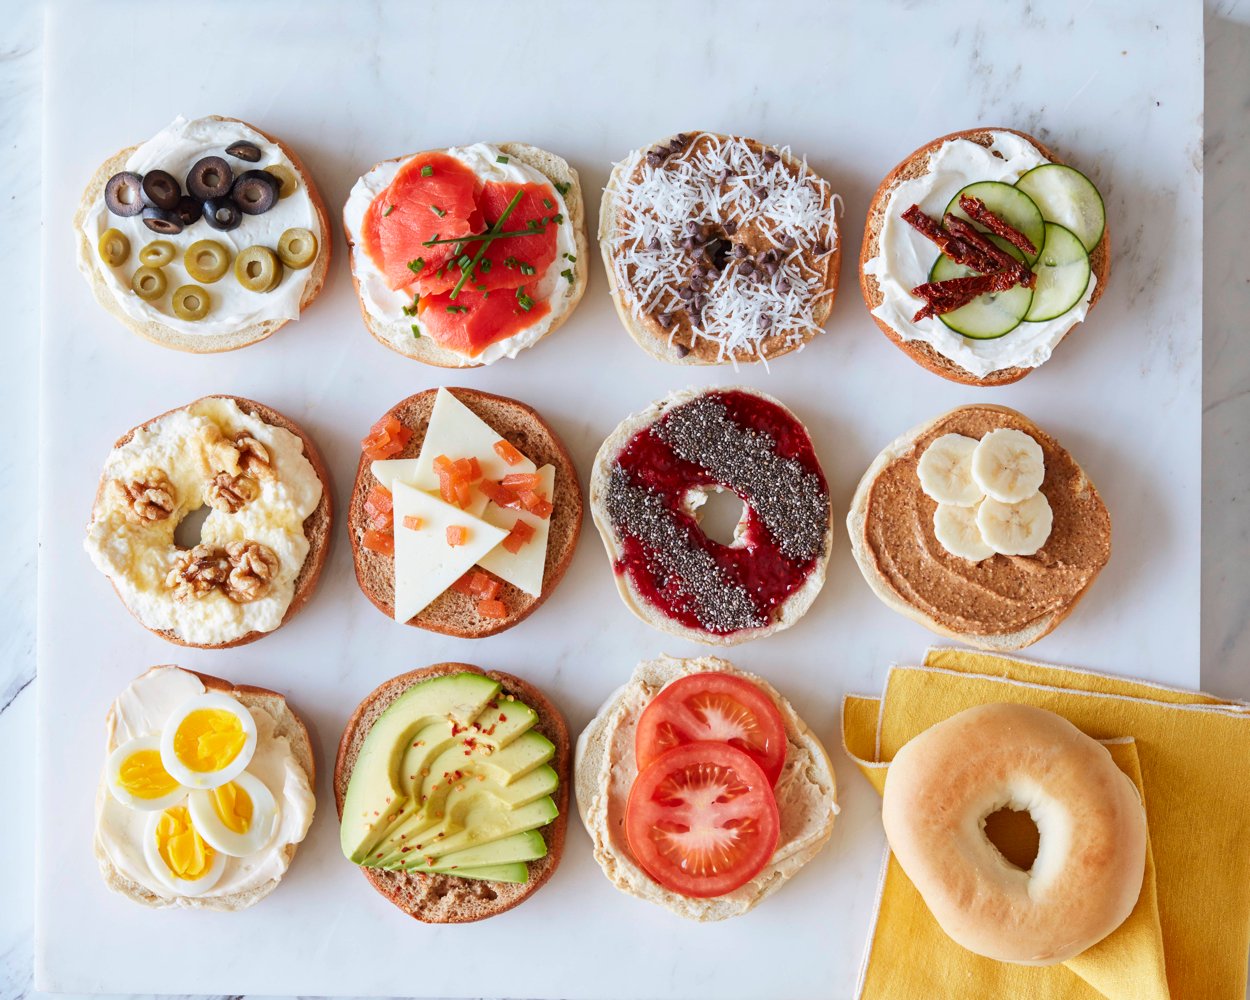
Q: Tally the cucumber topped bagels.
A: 1